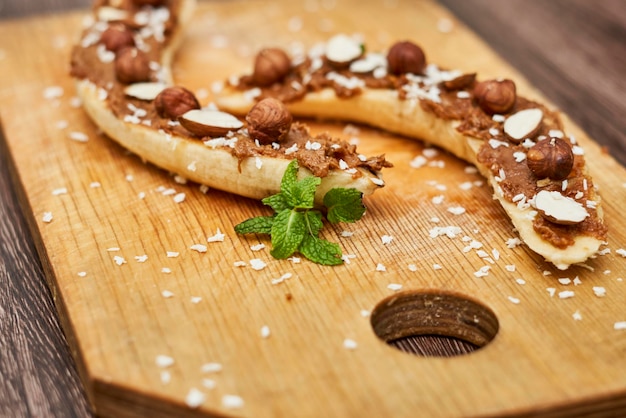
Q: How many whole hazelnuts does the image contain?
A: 8